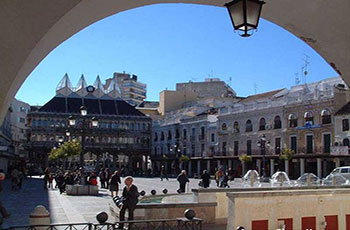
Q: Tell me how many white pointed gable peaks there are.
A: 4